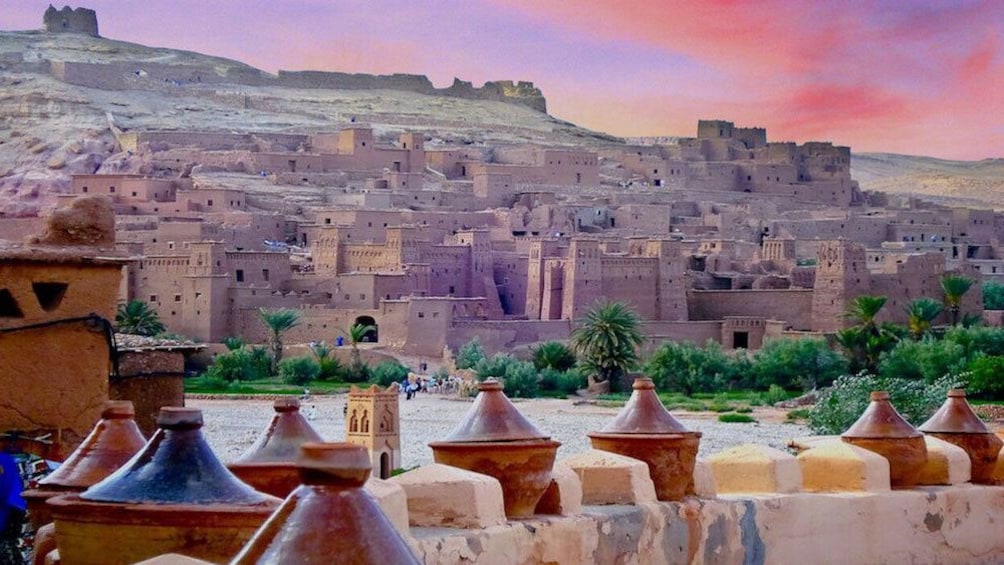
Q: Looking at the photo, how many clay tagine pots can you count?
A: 8